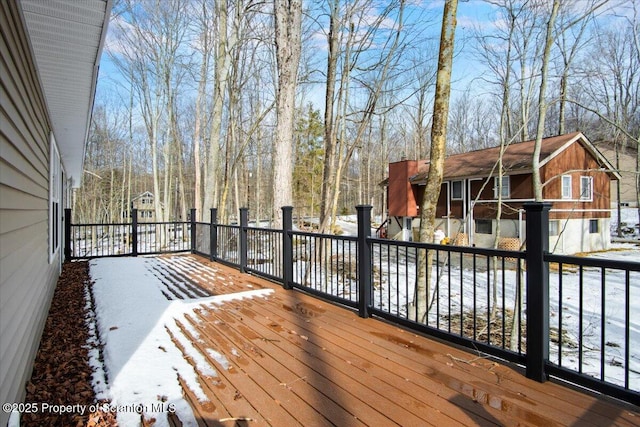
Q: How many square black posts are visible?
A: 8